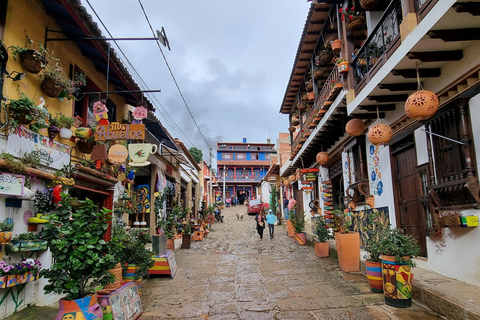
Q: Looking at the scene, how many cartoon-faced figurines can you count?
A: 2